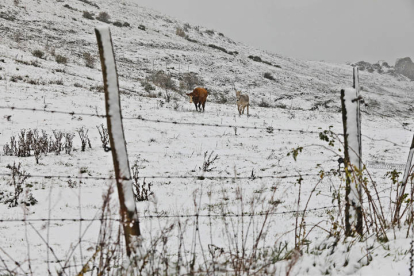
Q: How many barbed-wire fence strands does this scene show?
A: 3